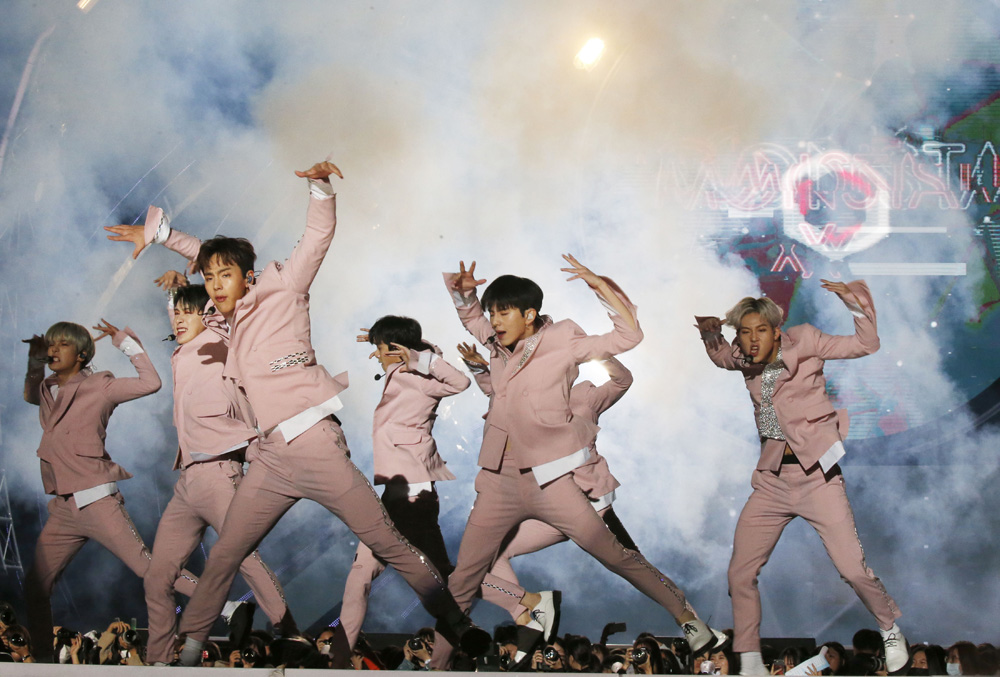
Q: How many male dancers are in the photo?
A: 7